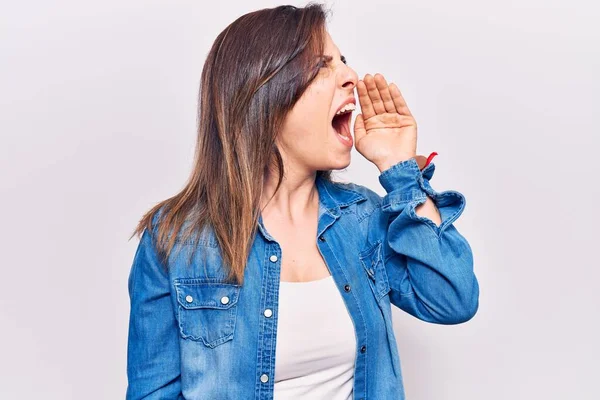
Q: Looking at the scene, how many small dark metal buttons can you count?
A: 3